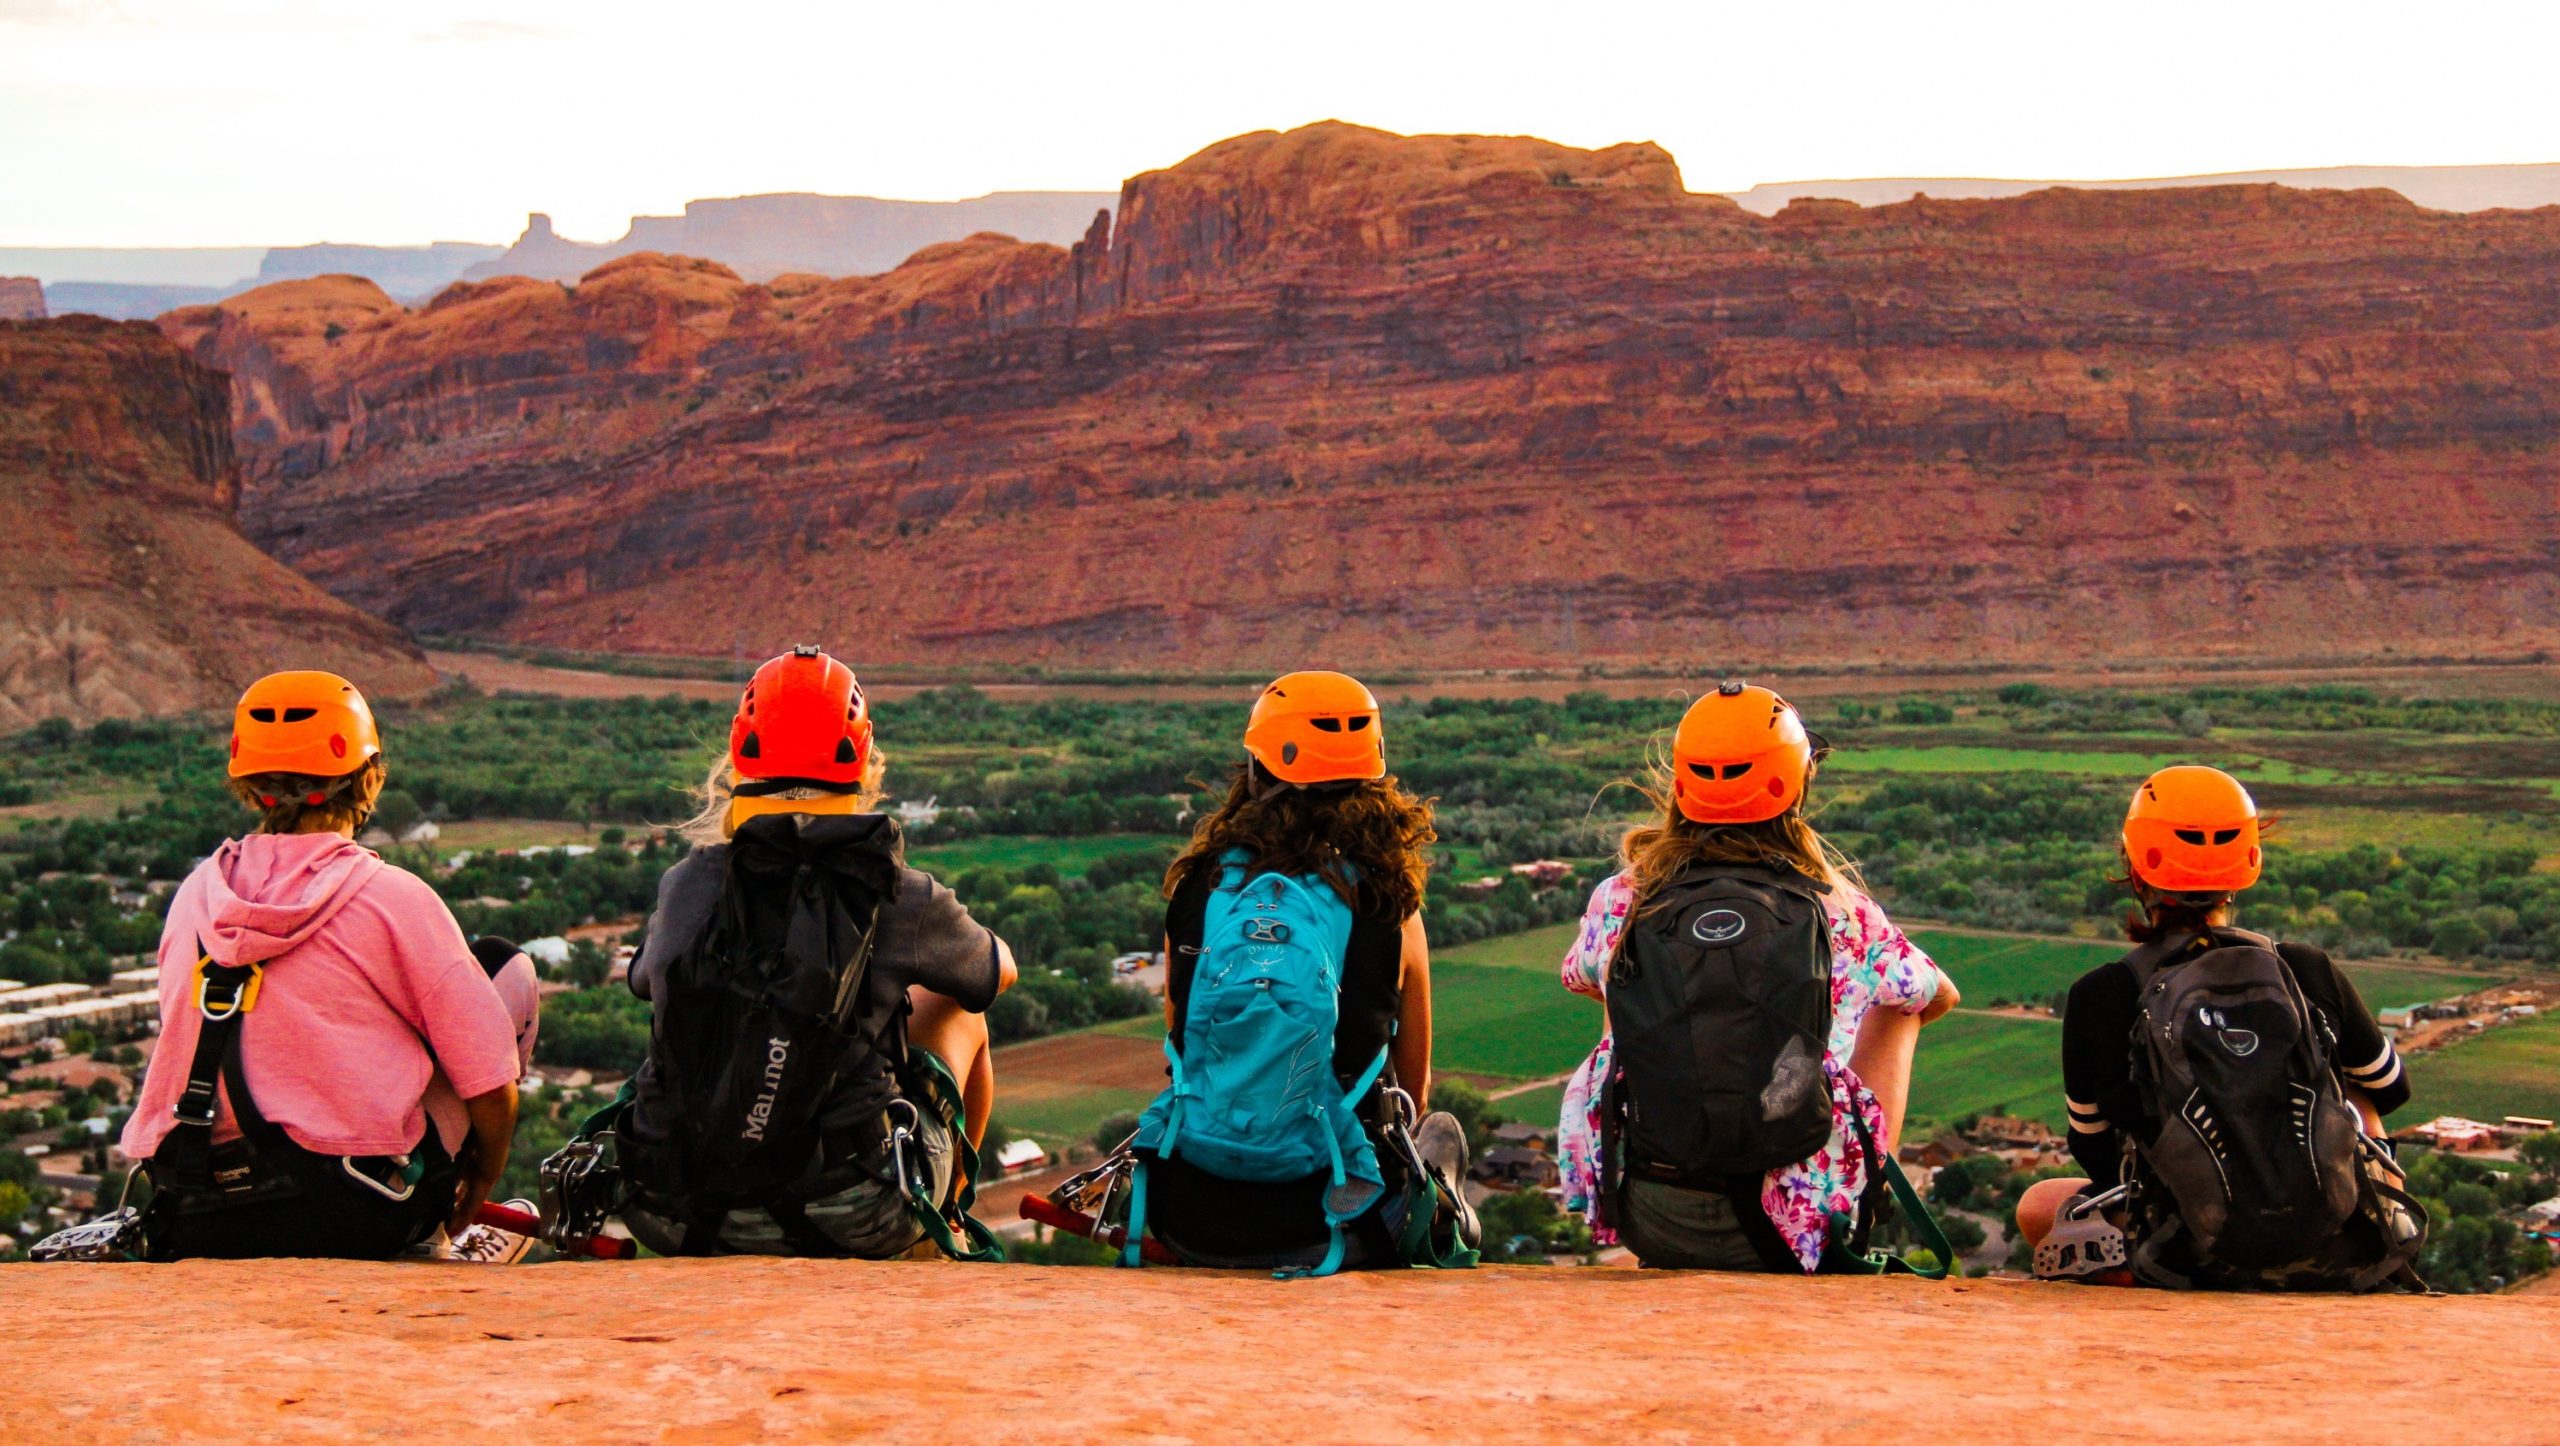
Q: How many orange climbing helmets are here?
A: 4